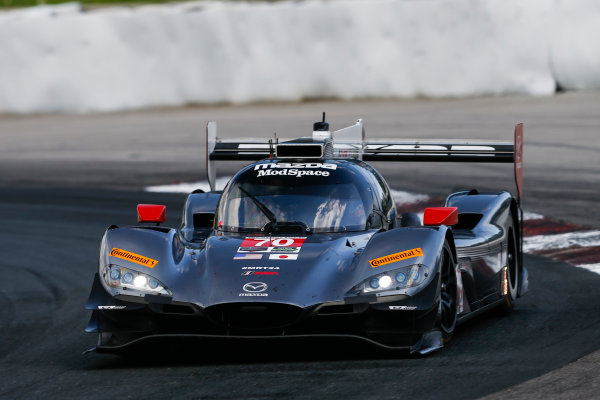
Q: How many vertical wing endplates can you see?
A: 2